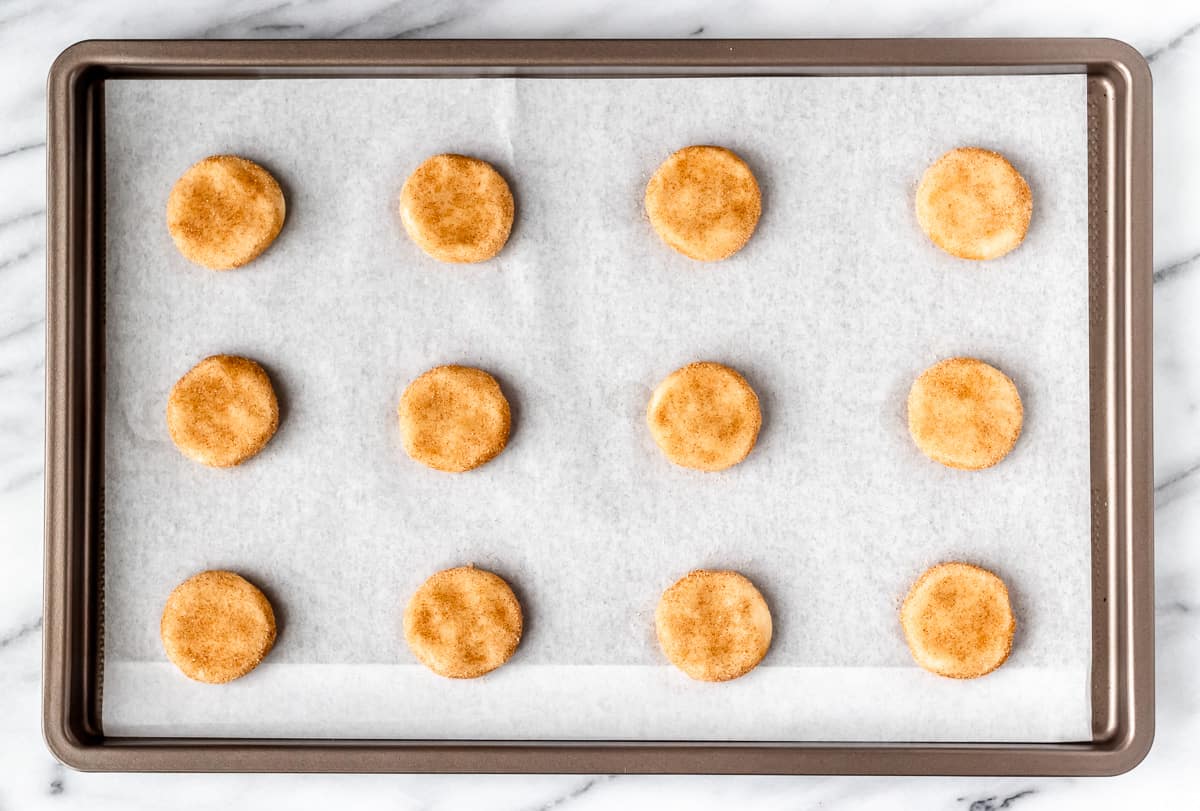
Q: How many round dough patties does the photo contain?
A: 12